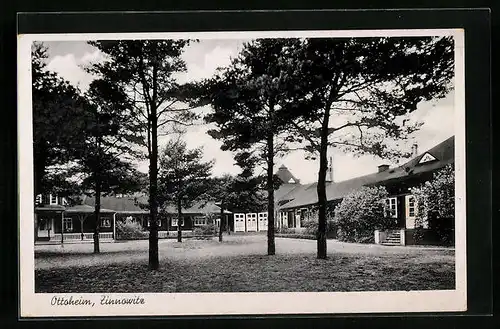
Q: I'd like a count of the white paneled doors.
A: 3